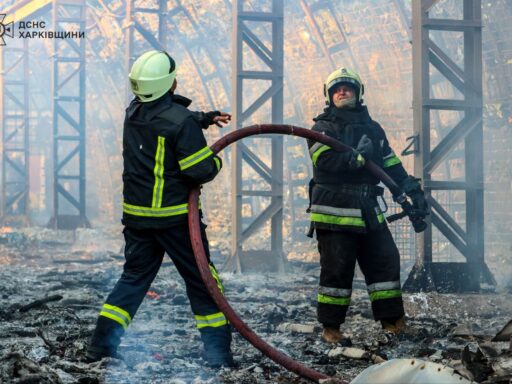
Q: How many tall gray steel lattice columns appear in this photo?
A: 5